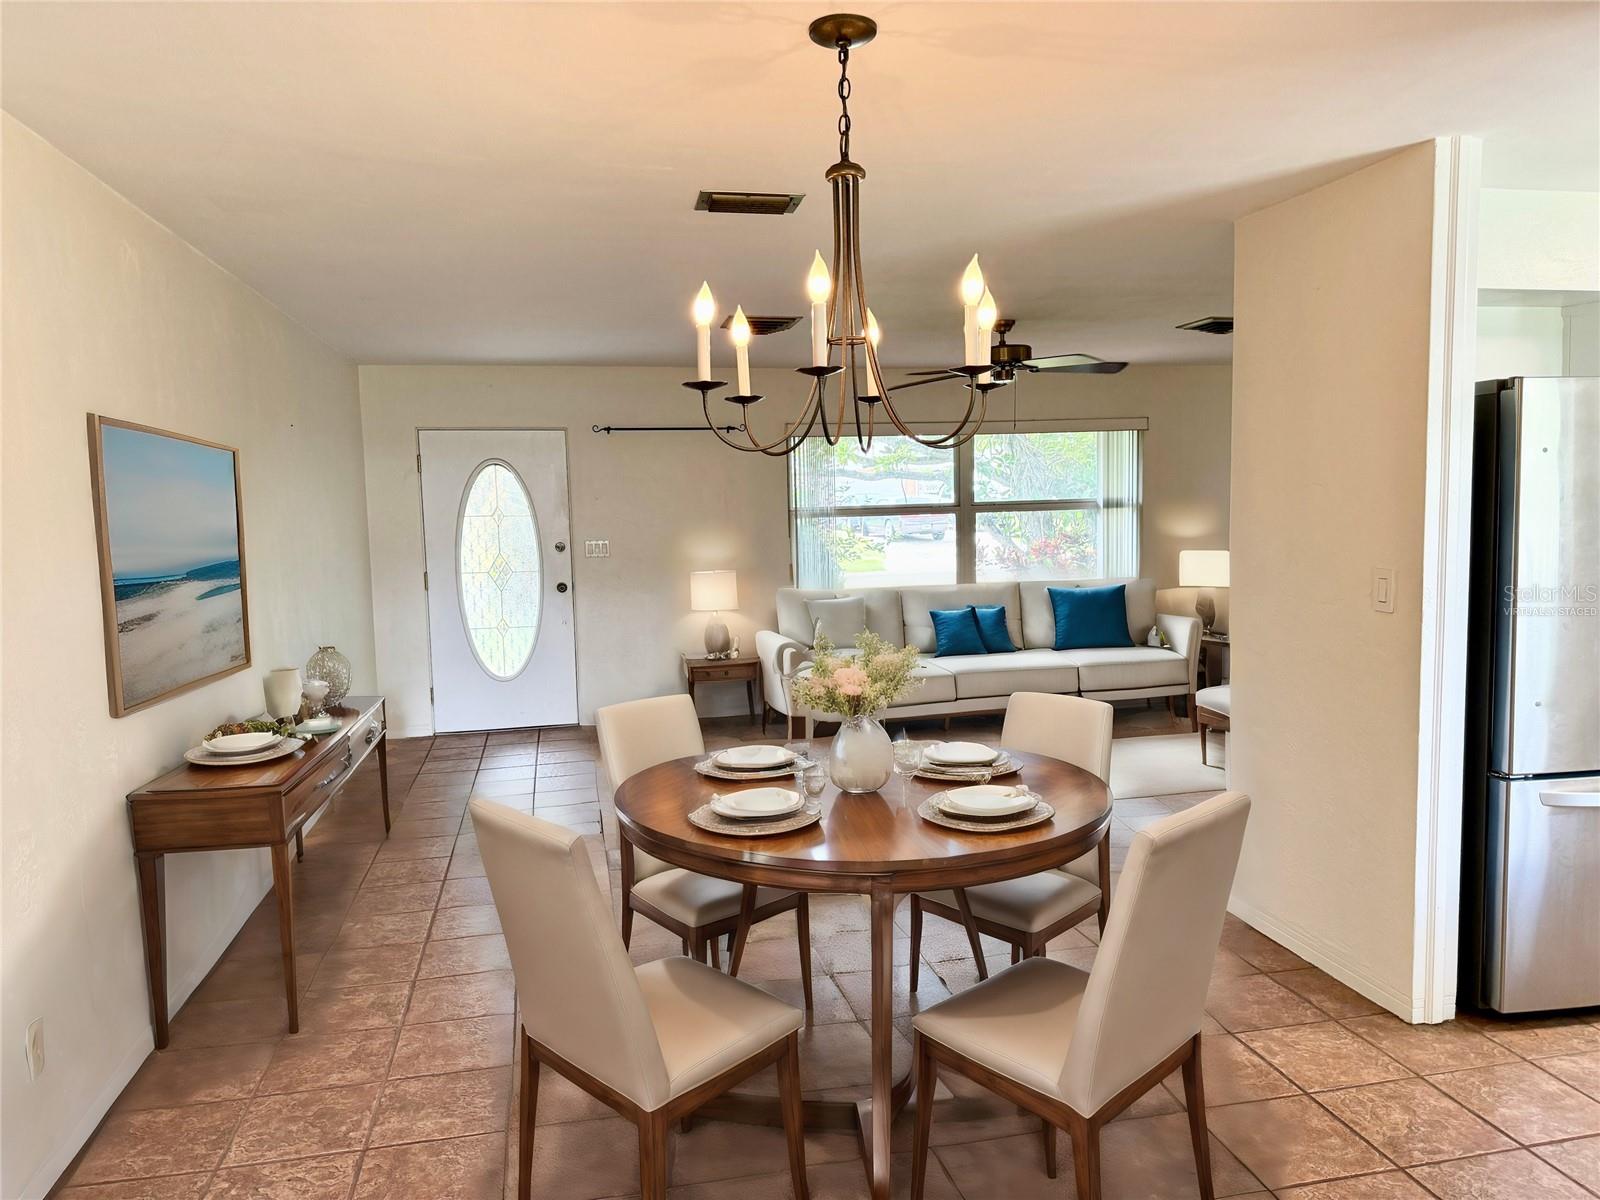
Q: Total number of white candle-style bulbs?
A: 6